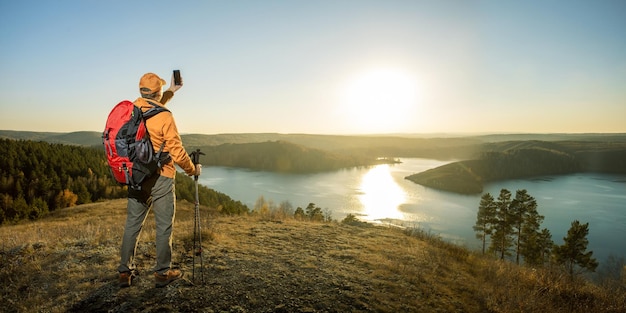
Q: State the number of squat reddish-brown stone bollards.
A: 0